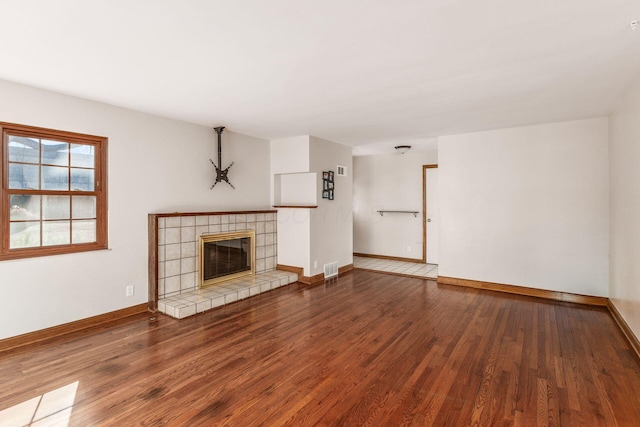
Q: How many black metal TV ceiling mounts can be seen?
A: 1